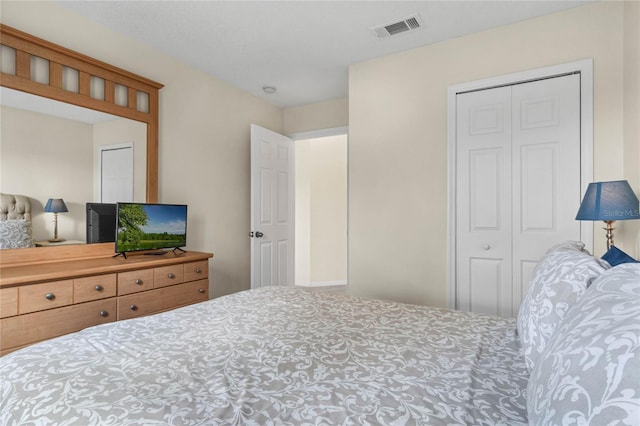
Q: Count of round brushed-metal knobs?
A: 8